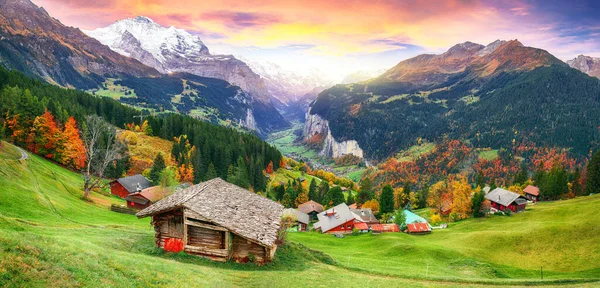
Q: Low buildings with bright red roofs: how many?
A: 3